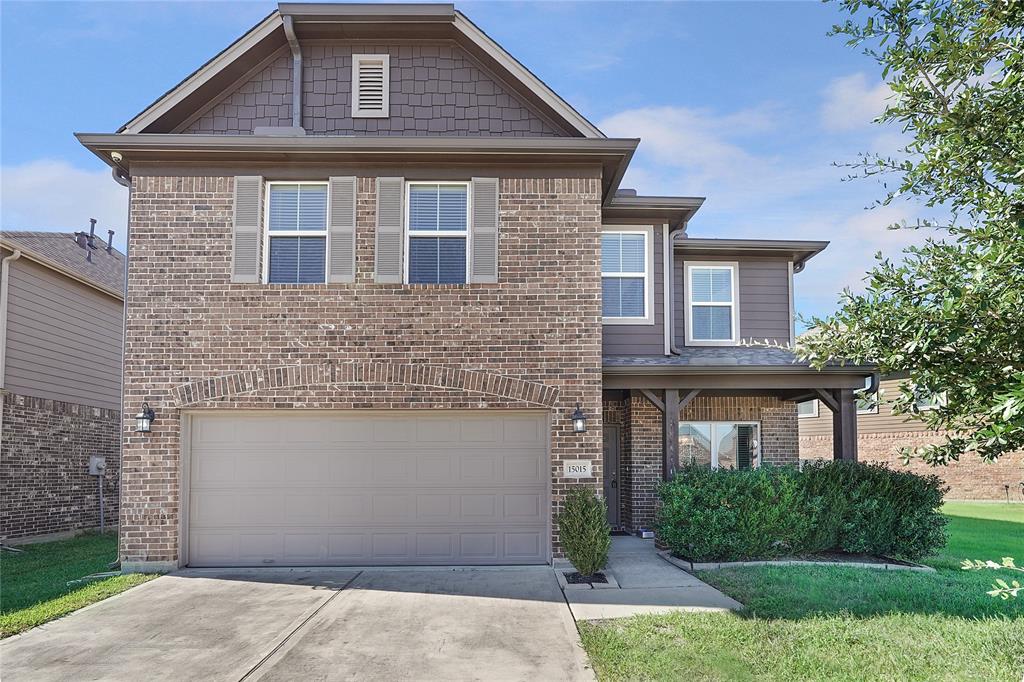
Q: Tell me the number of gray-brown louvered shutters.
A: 4